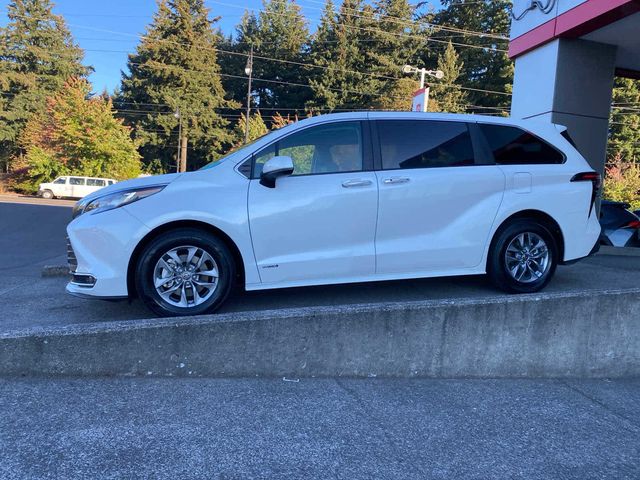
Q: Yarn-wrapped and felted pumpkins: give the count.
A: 0